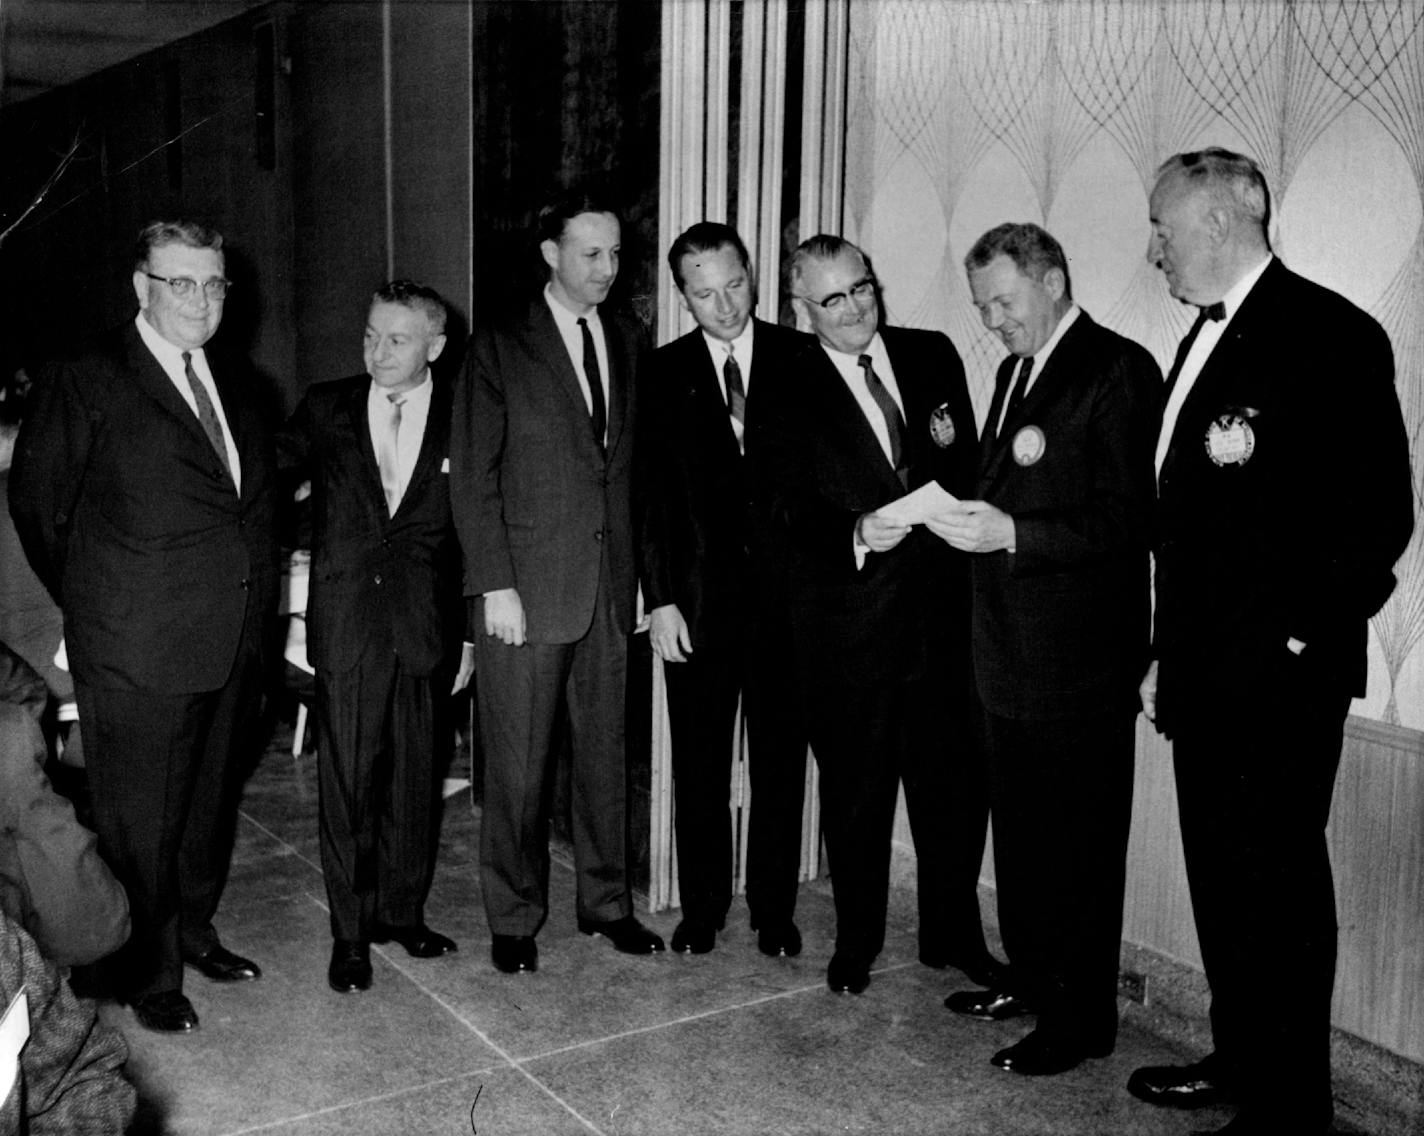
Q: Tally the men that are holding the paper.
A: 2